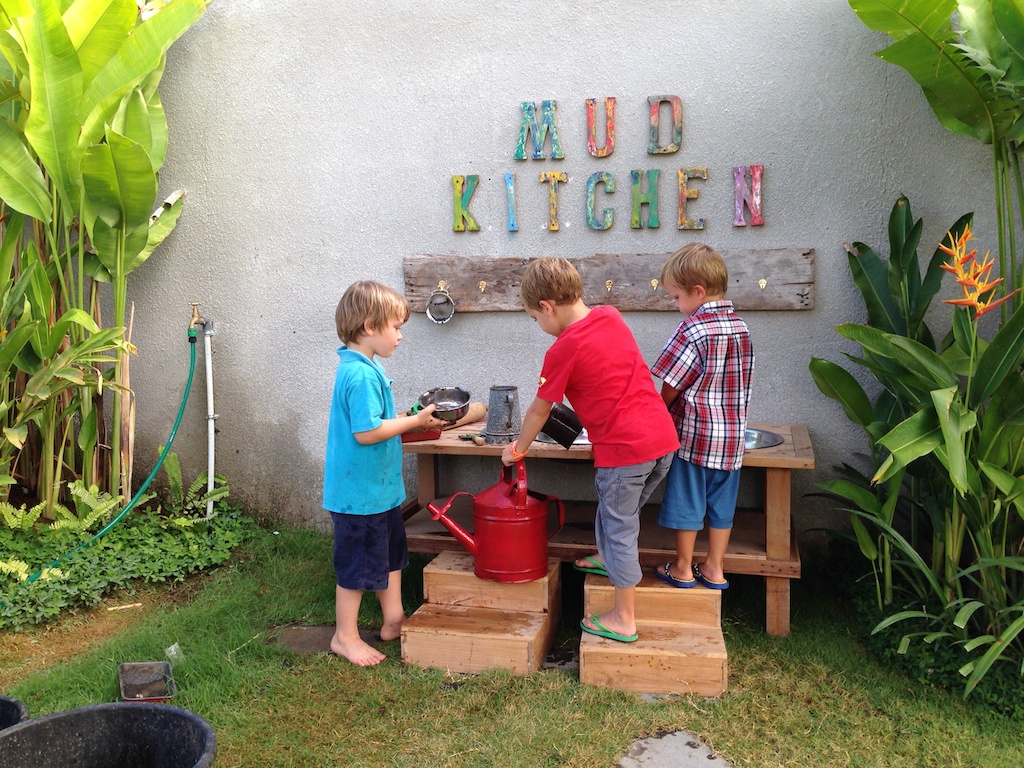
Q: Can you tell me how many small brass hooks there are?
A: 5